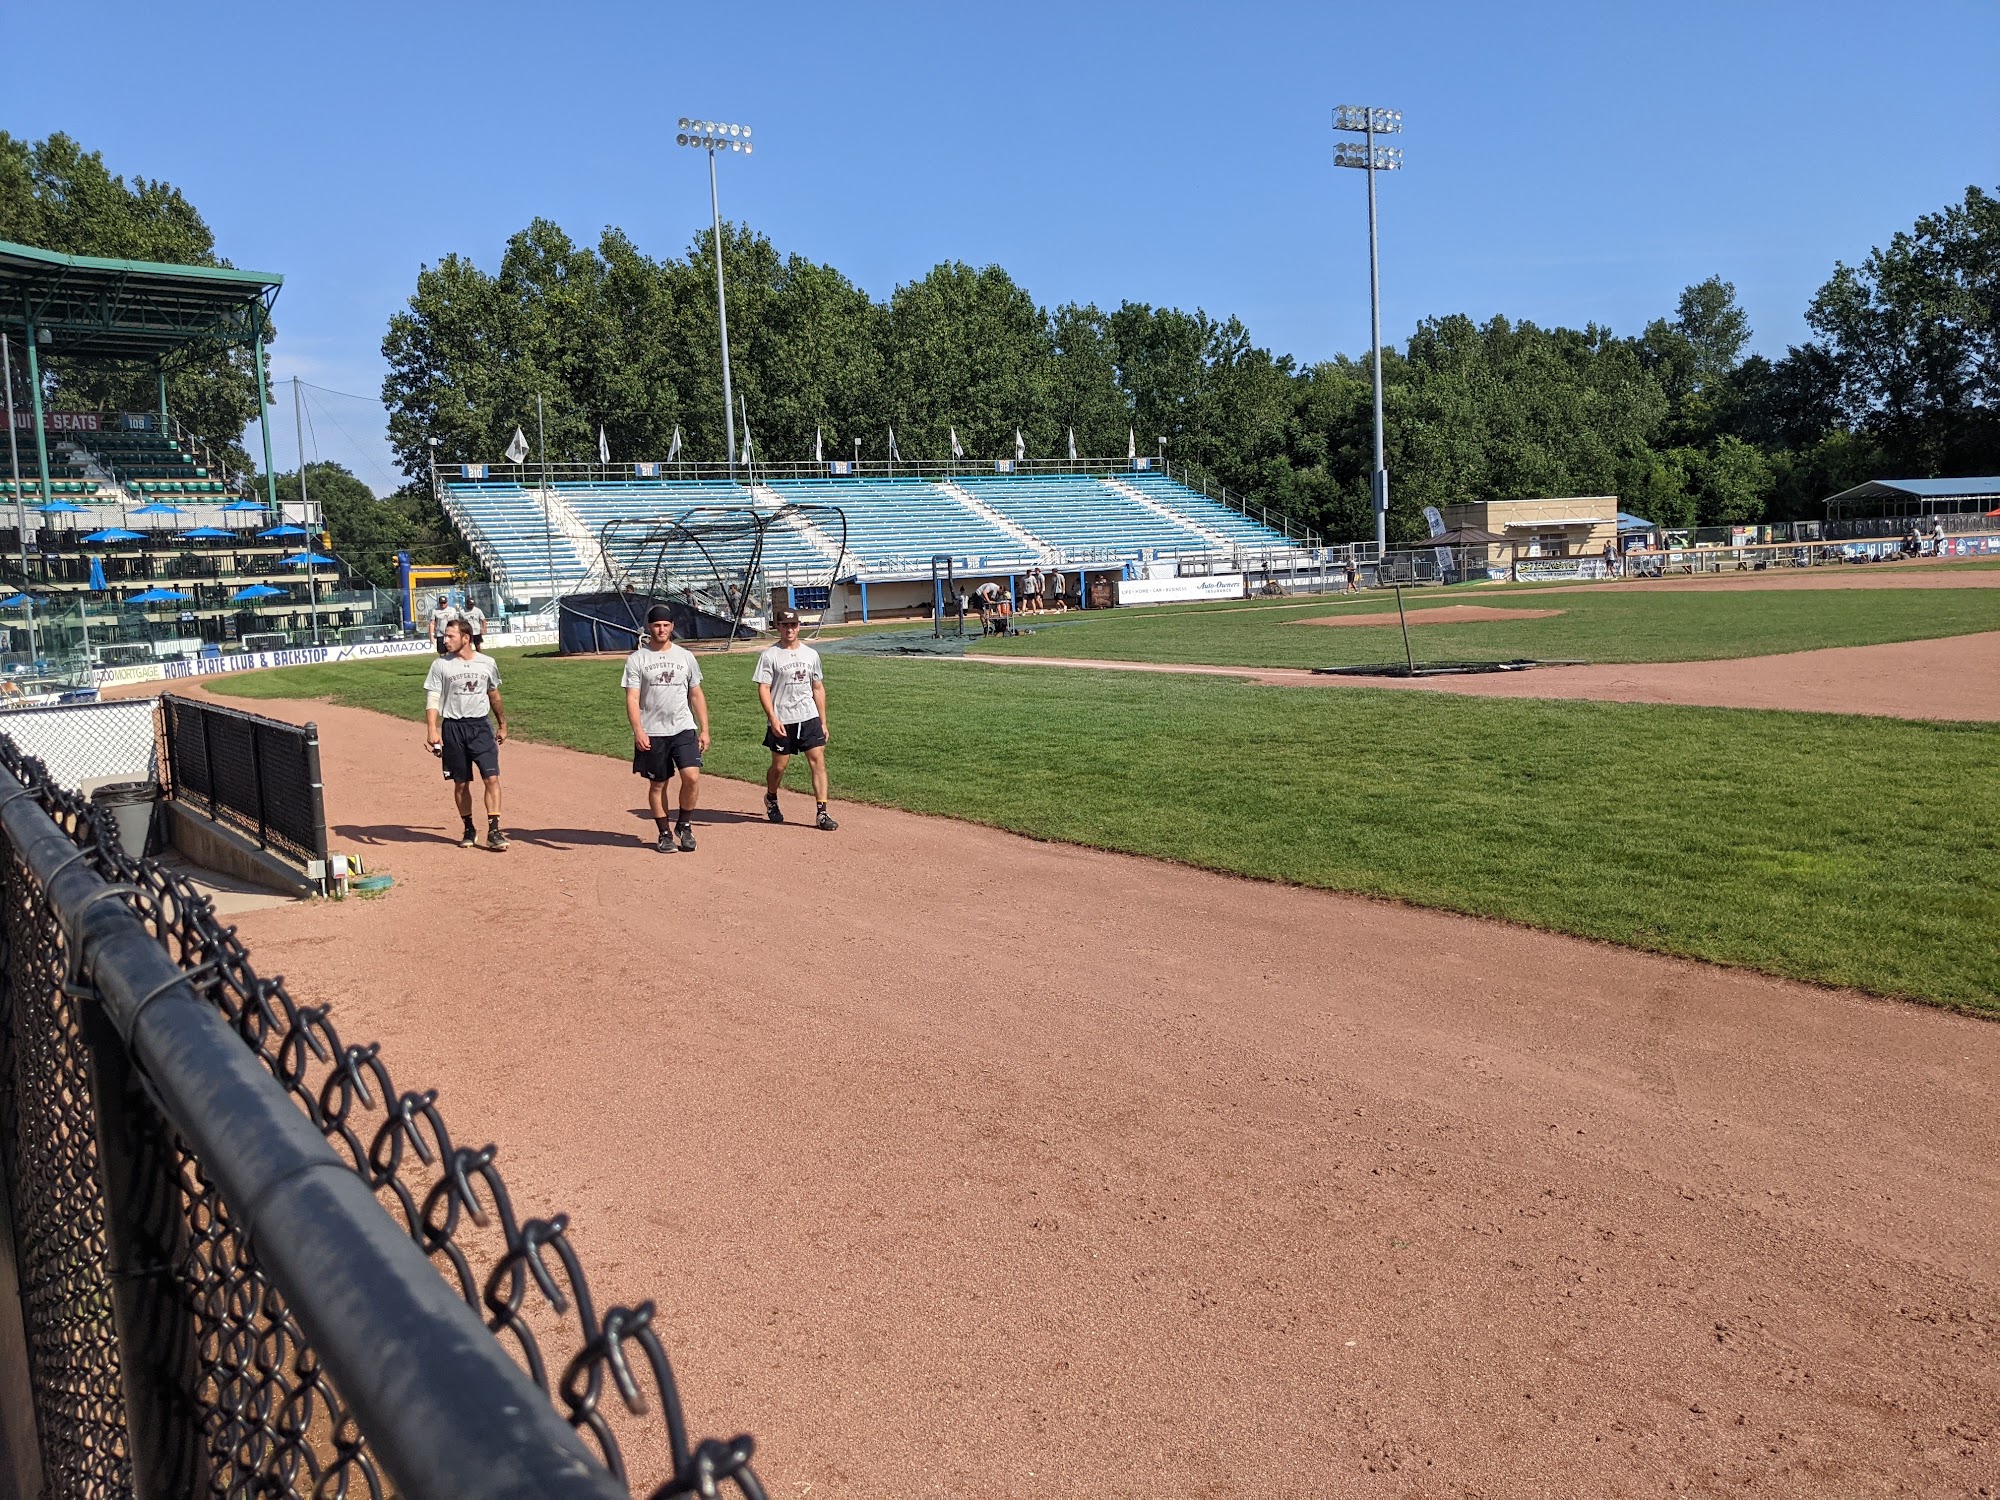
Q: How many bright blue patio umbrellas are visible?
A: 11